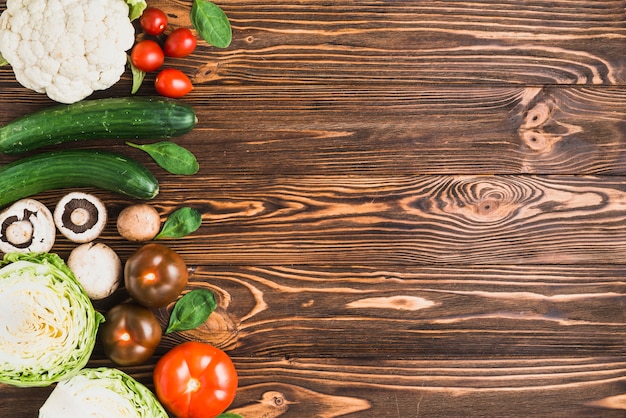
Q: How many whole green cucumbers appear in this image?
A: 2